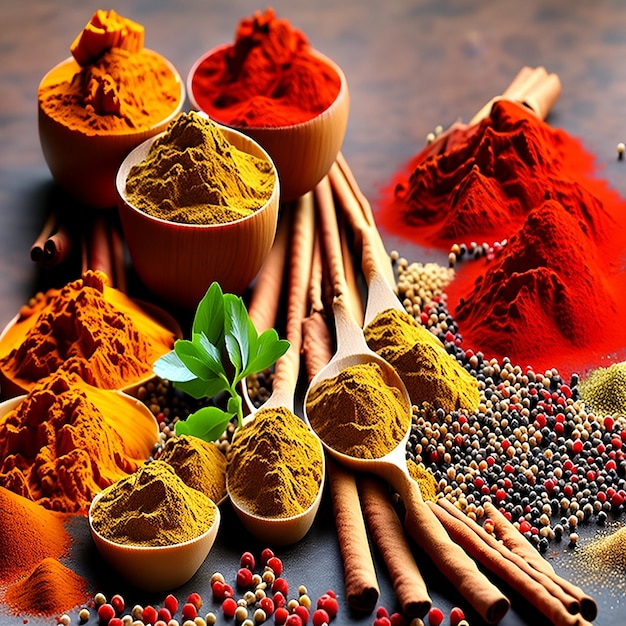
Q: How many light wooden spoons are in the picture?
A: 3